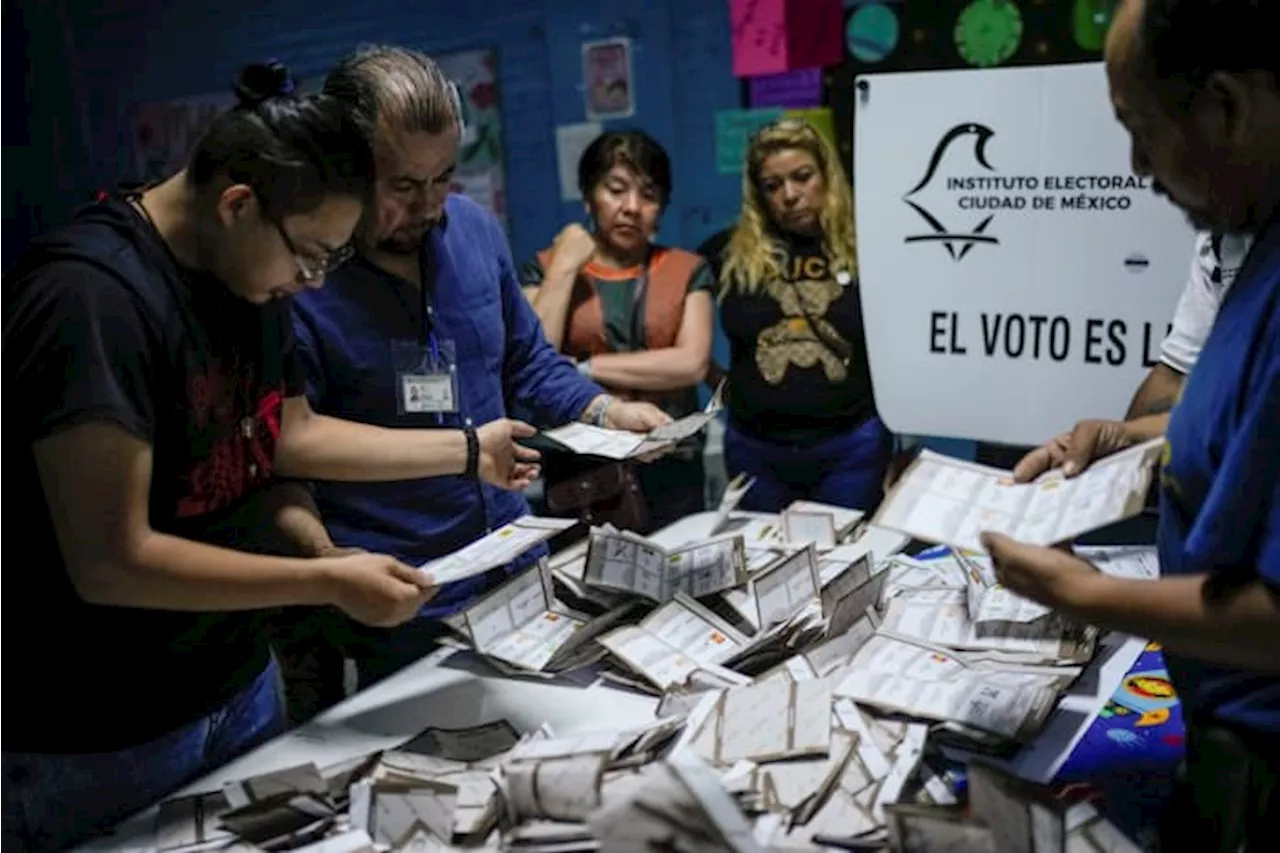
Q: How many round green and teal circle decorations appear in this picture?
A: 3